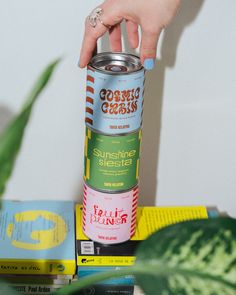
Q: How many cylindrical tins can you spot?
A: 3